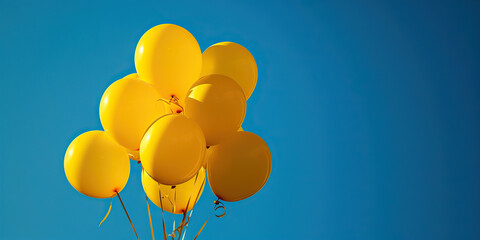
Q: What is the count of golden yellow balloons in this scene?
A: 8